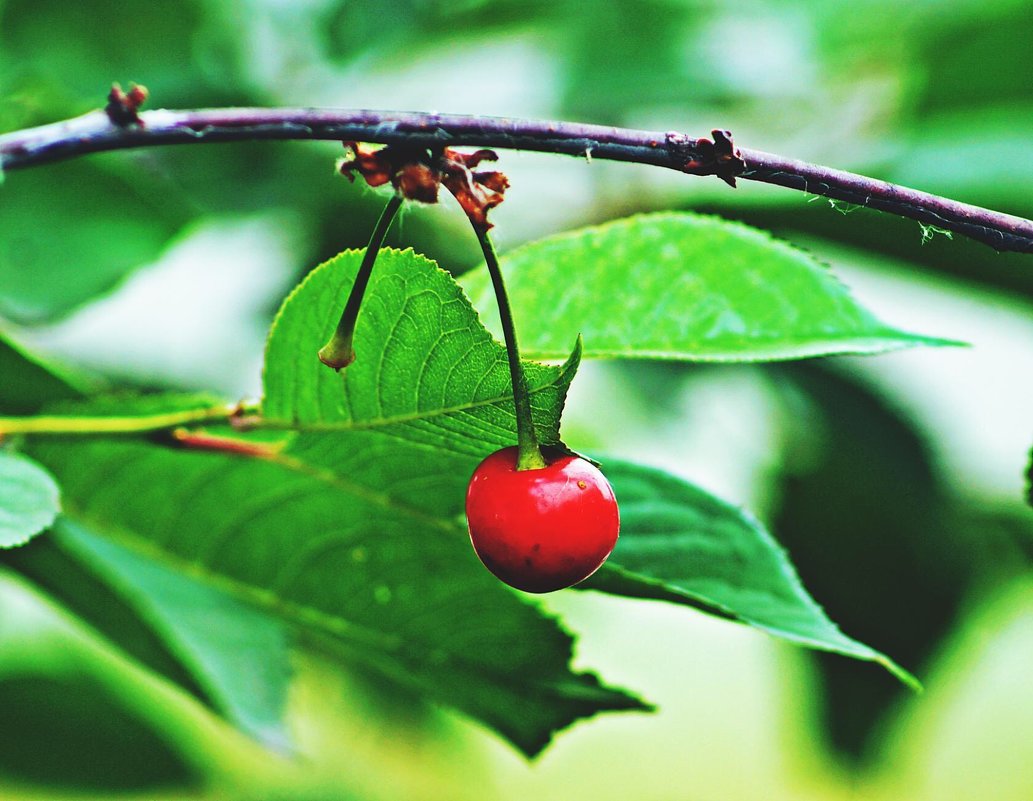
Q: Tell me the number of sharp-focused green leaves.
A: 1